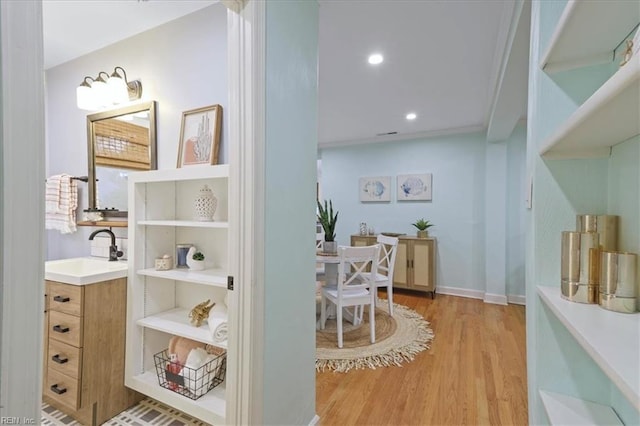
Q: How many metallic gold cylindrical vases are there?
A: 3